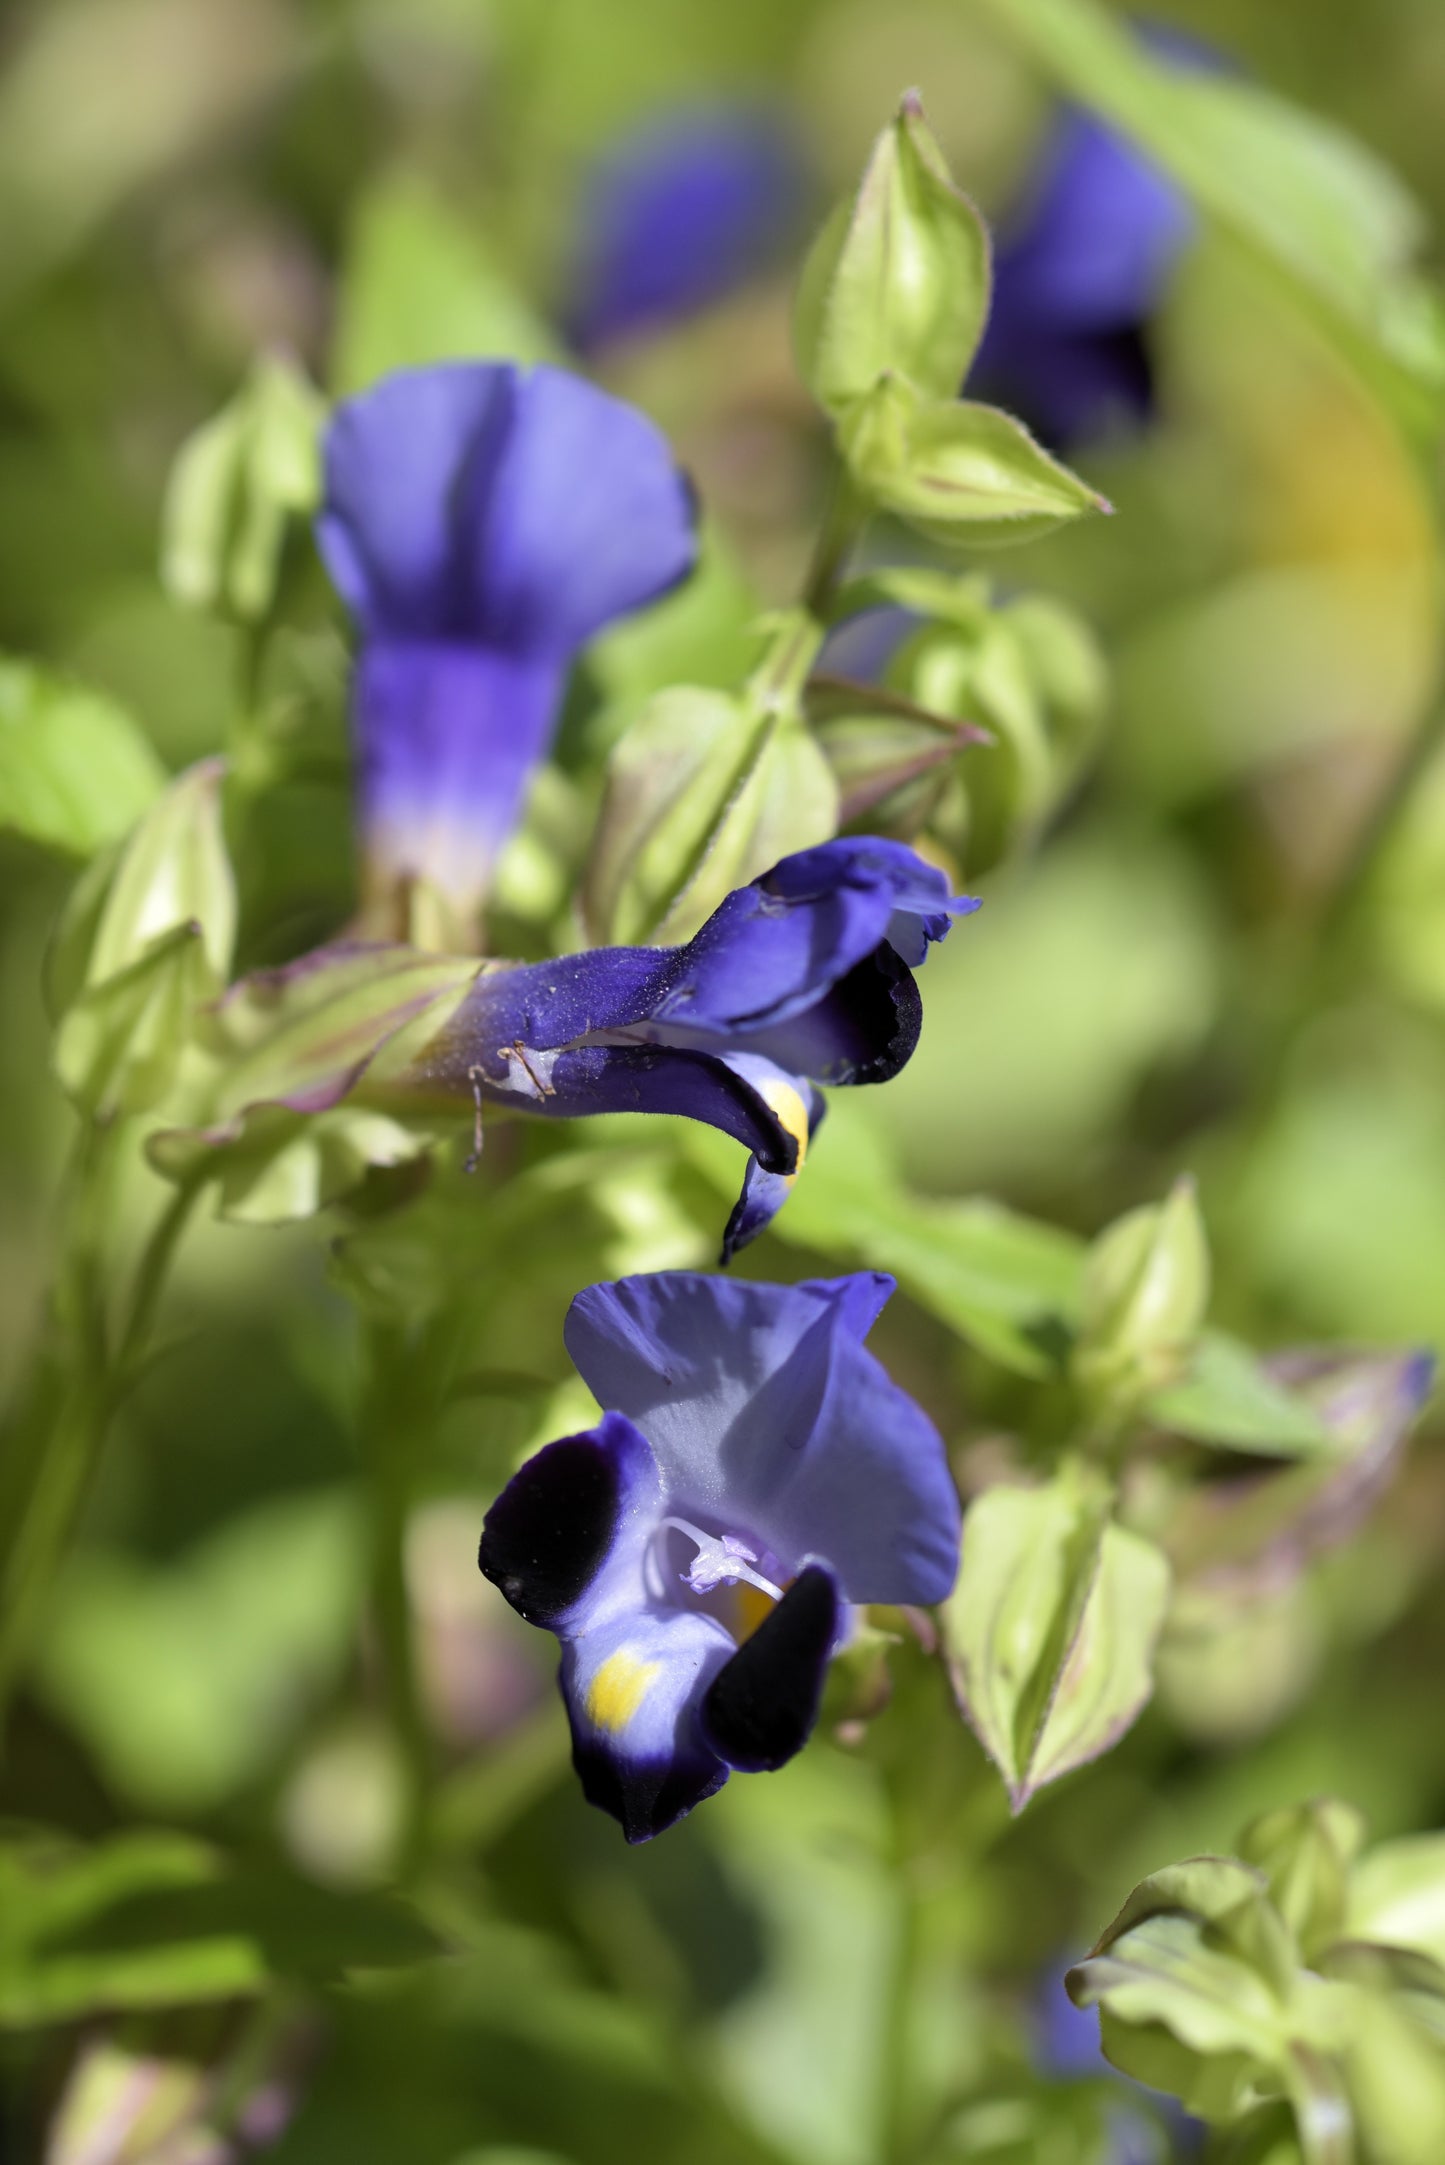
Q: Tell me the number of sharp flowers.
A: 2